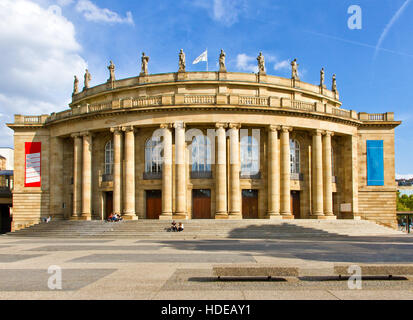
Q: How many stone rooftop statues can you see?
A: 10